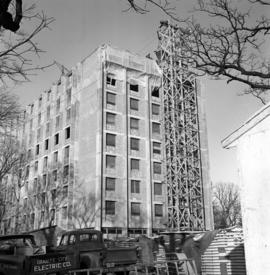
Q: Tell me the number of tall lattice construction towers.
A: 1